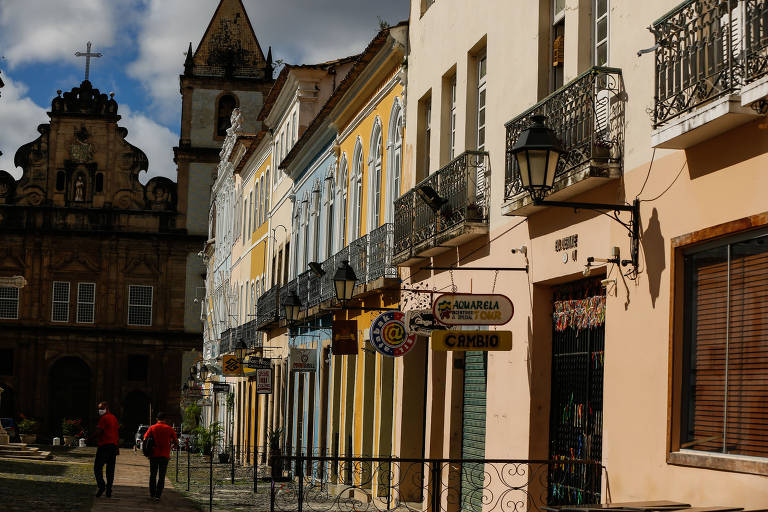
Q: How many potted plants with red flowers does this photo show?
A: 2